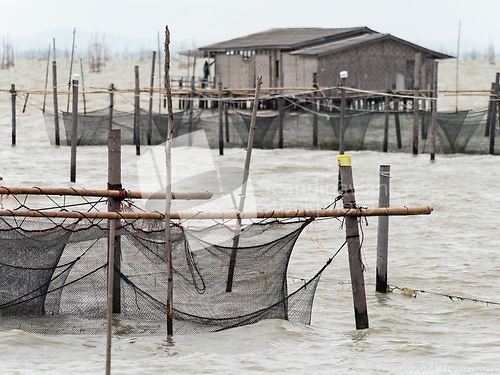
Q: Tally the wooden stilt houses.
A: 1